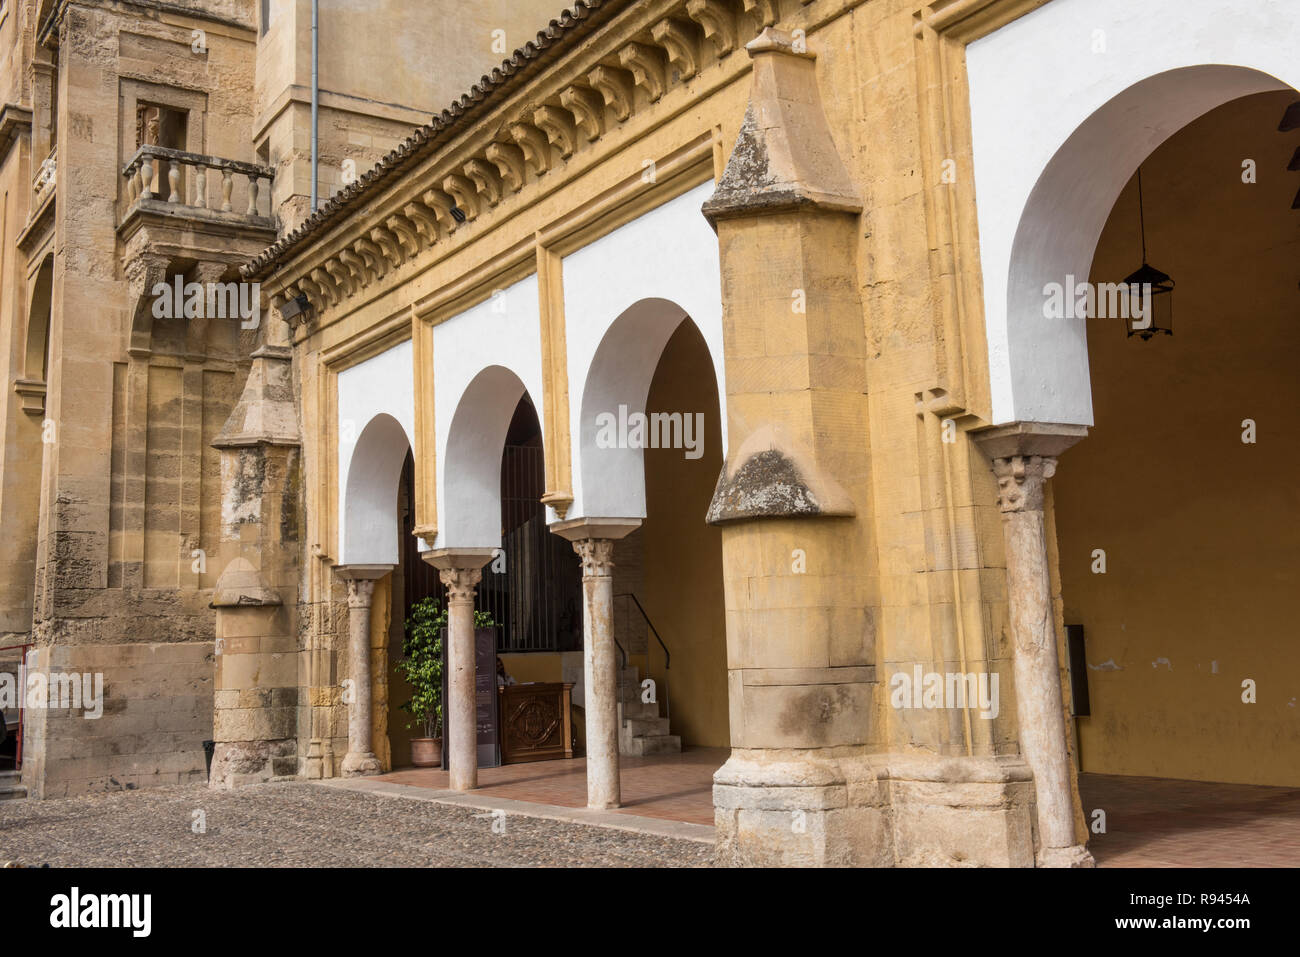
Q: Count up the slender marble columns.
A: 4